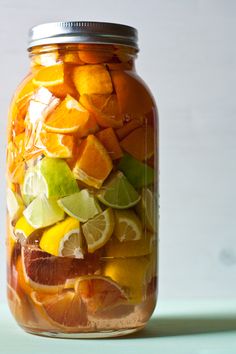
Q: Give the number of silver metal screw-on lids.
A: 1